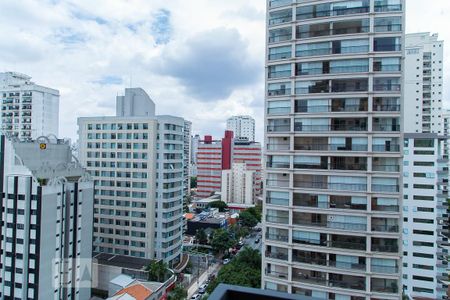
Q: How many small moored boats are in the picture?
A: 0